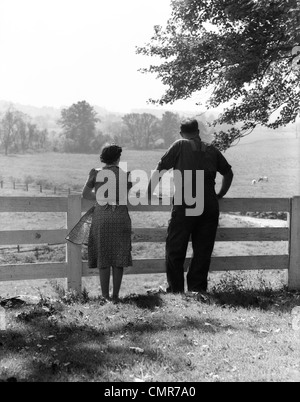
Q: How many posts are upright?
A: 2